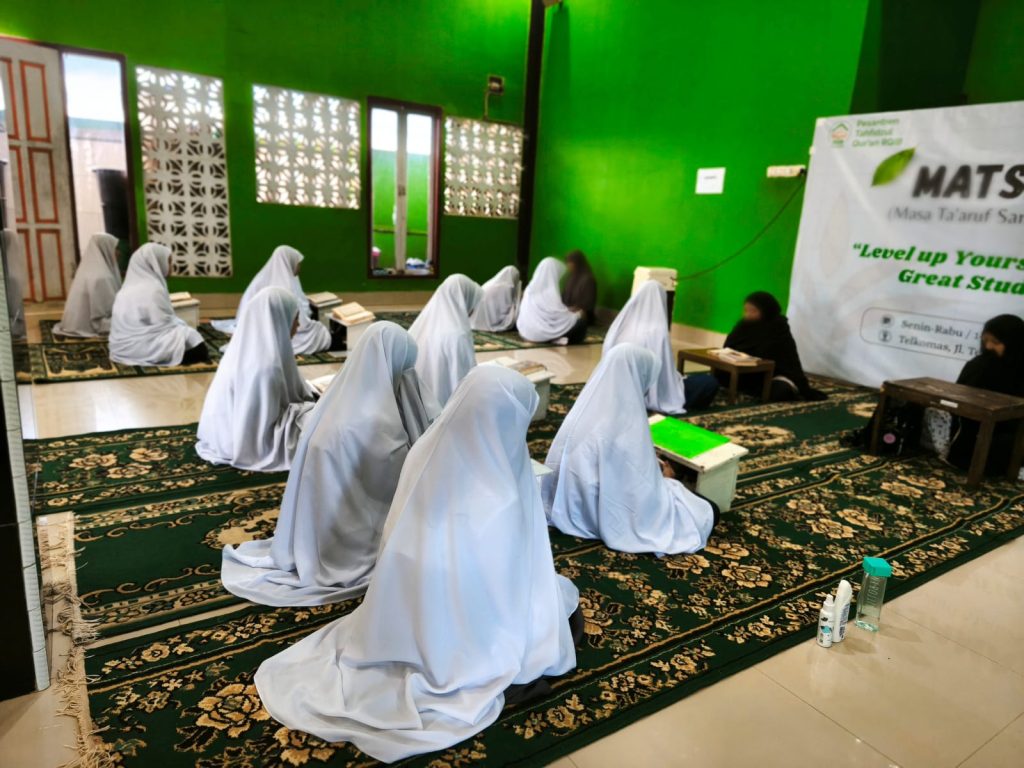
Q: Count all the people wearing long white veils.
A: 11